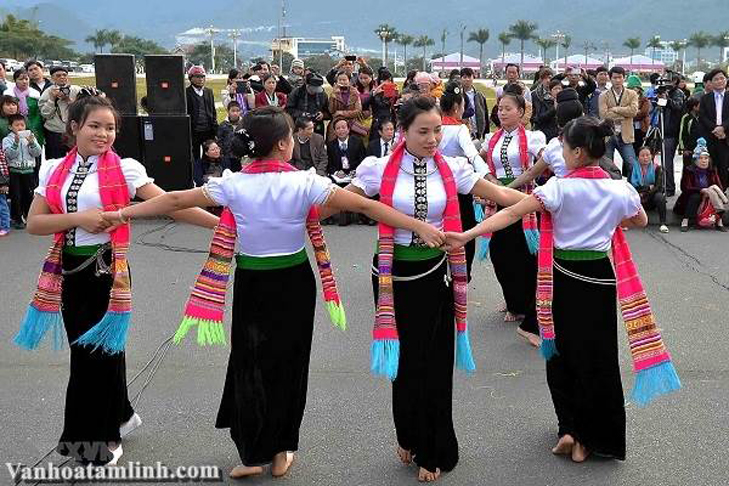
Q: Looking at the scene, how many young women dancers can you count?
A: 7